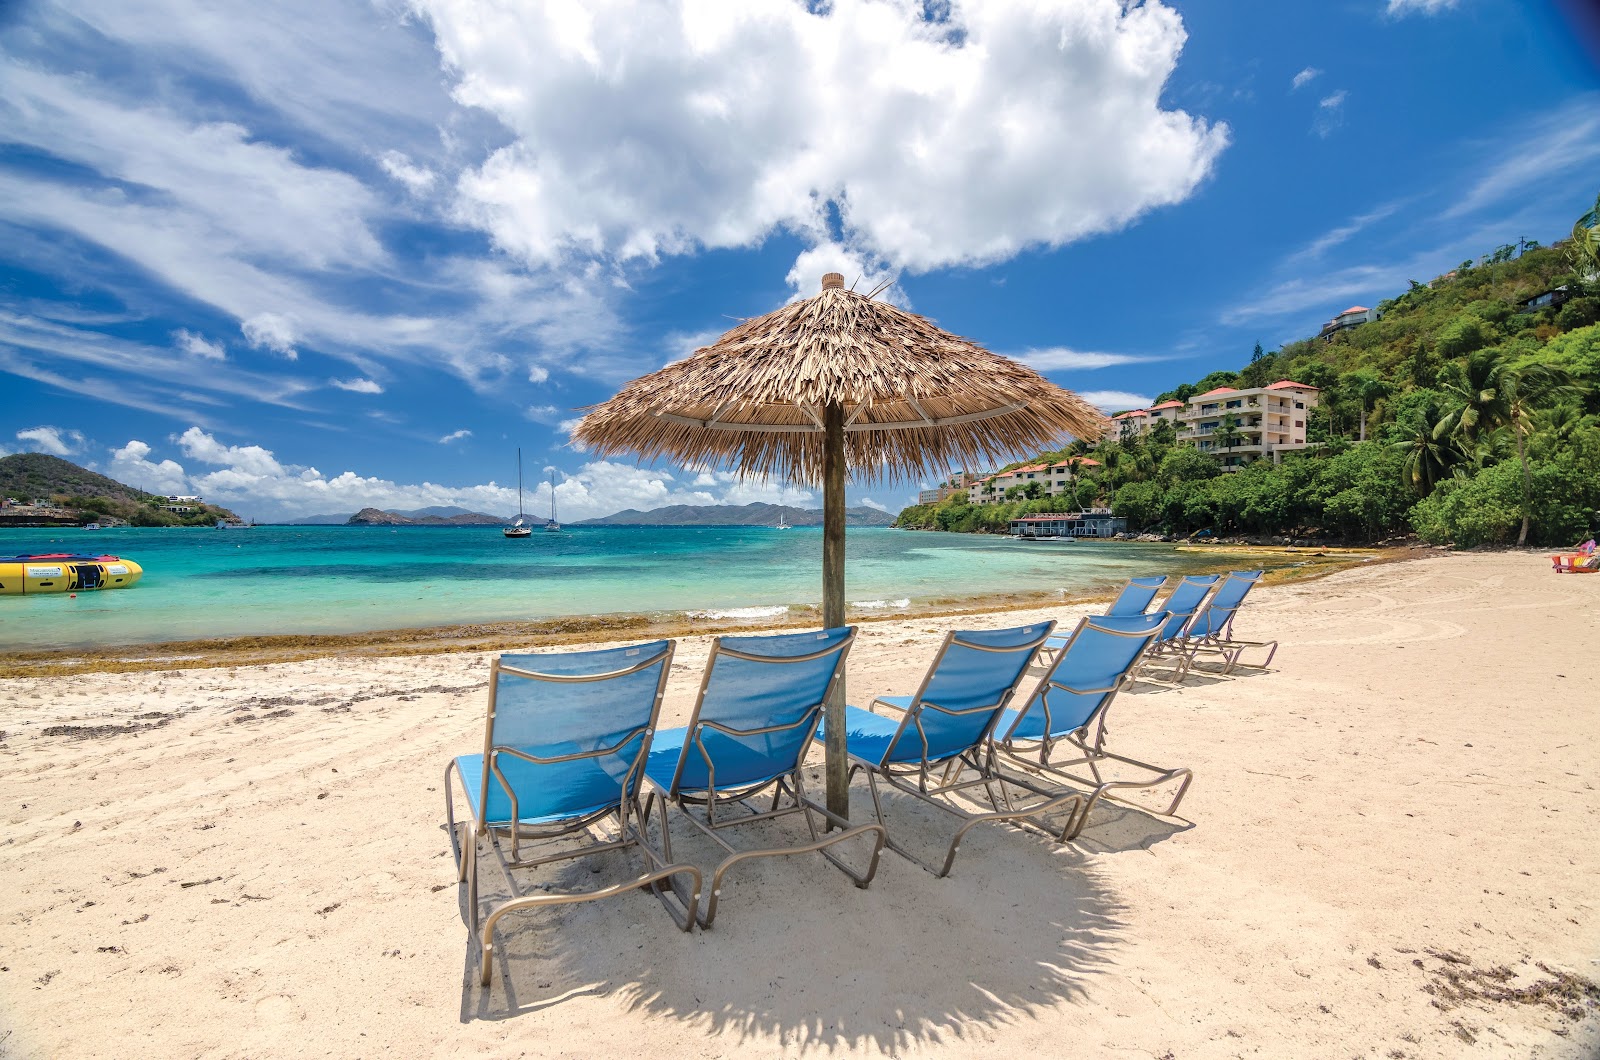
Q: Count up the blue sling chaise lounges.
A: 7